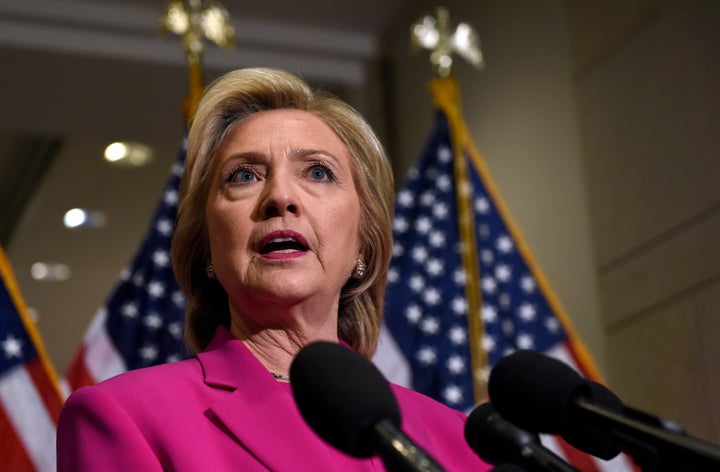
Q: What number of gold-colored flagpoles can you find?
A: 2